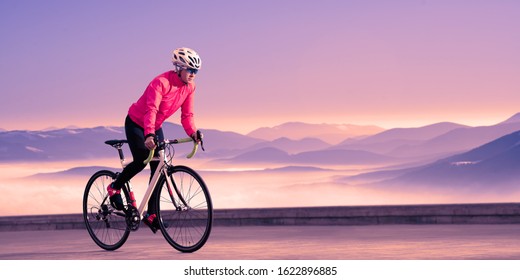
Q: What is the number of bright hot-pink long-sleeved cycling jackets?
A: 1